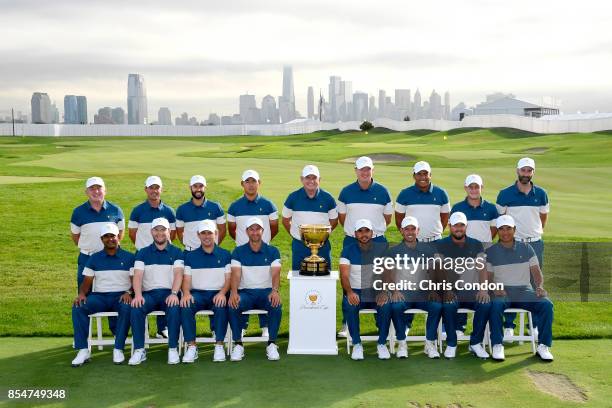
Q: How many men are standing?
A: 9